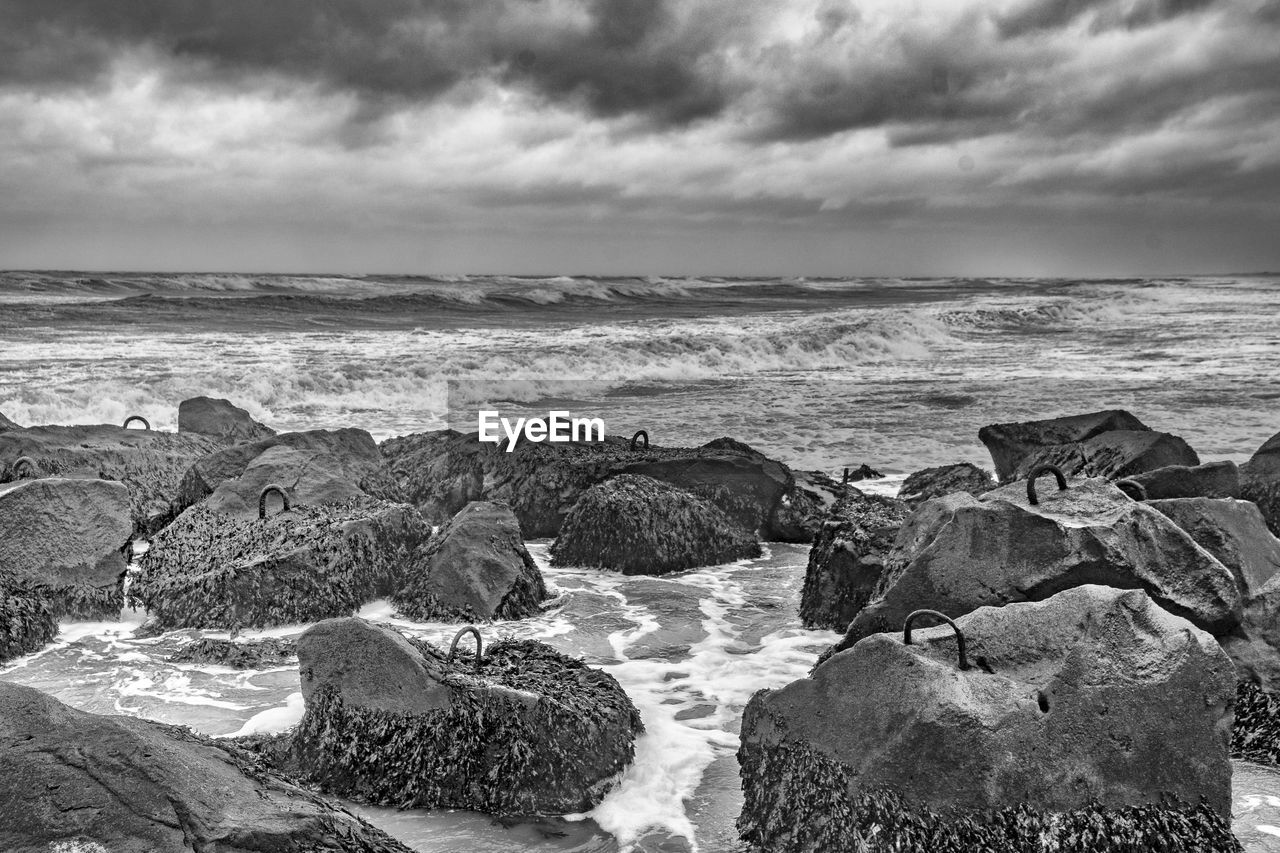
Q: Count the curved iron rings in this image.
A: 8